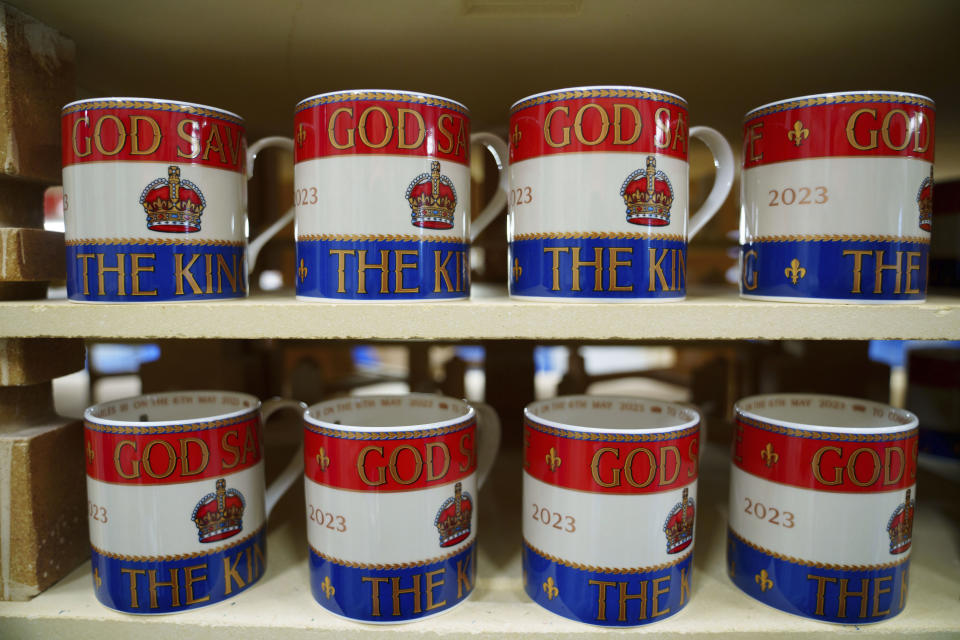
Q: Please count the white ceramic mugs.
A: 8